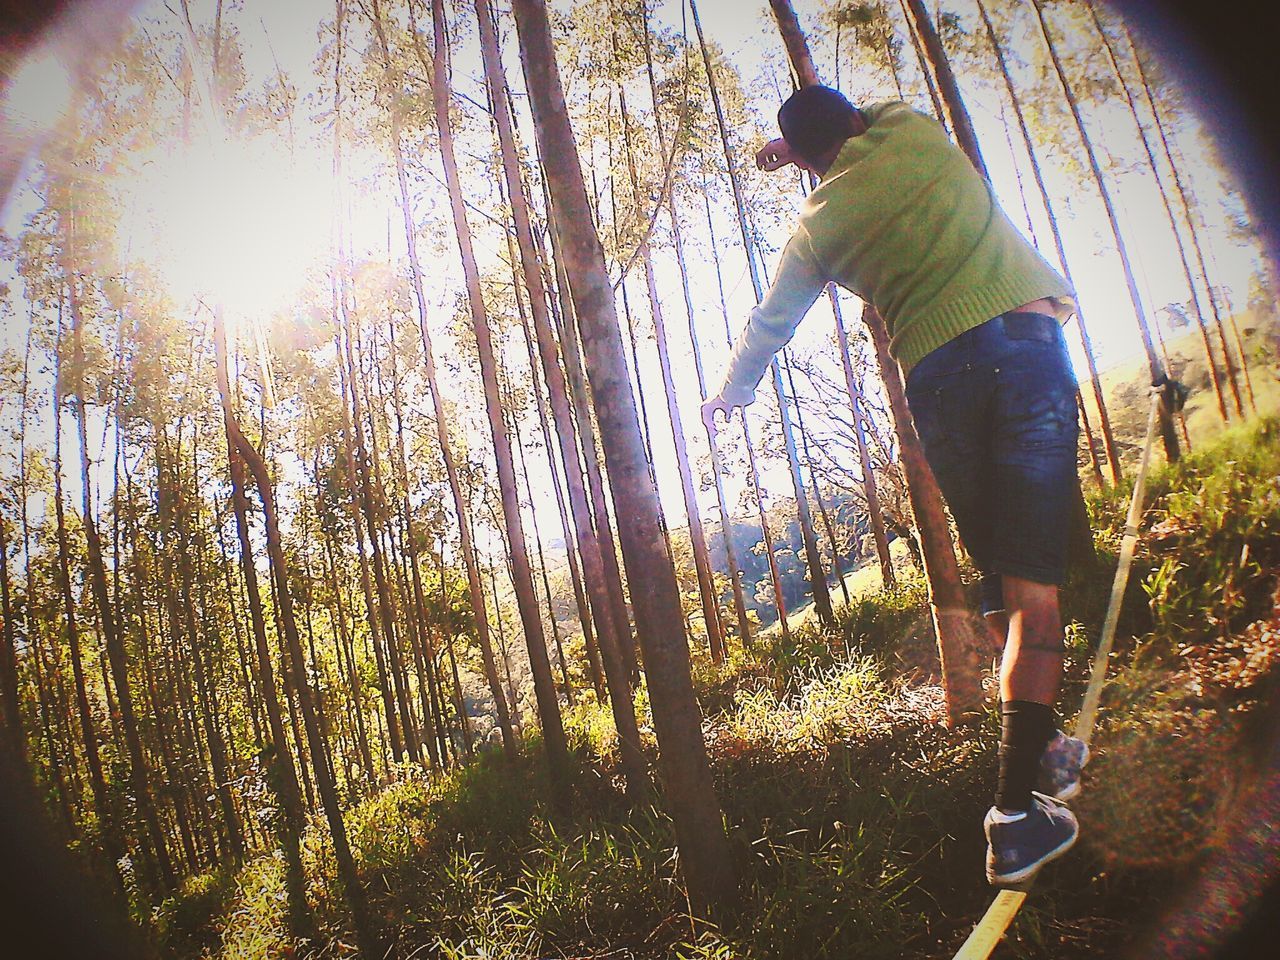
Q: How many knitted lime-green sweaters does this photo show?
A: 1